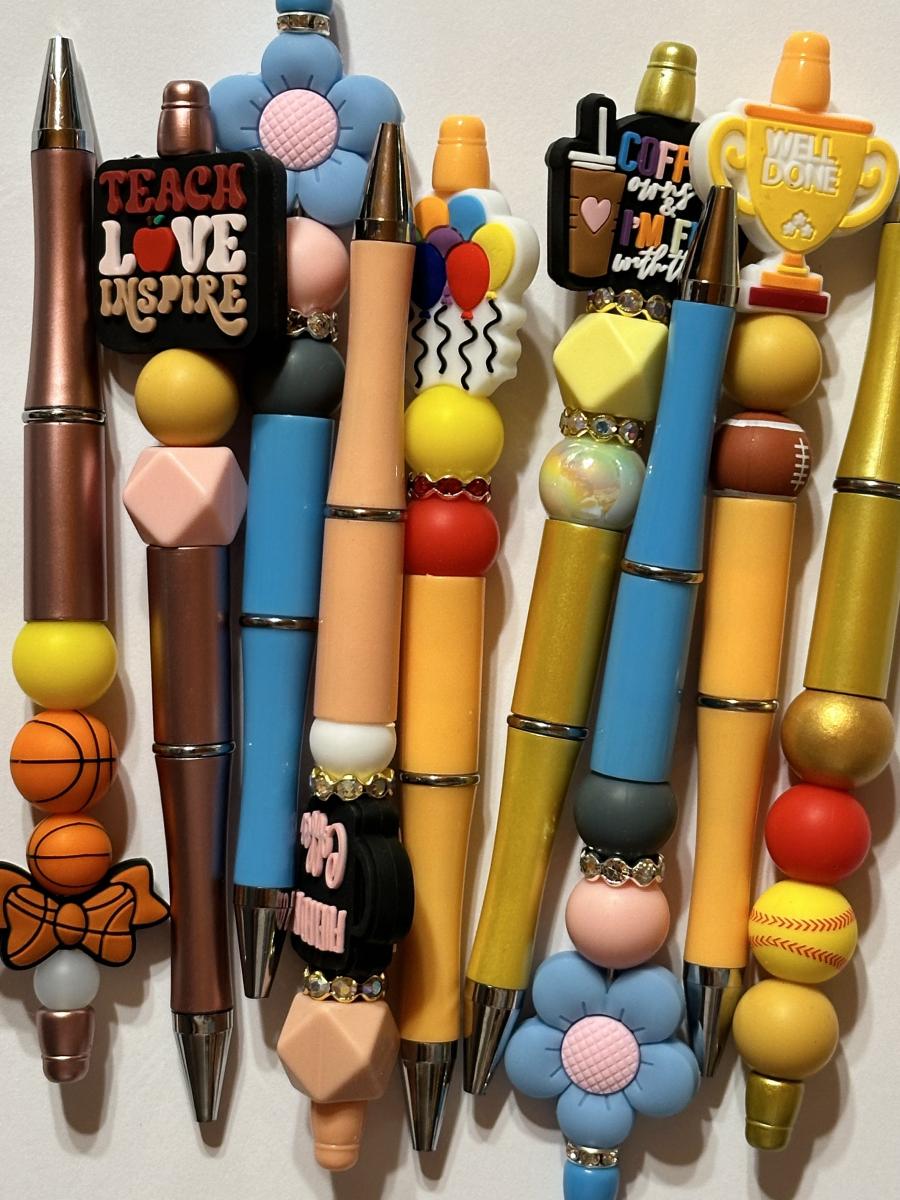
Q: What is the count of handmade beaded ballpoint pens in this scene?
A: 9